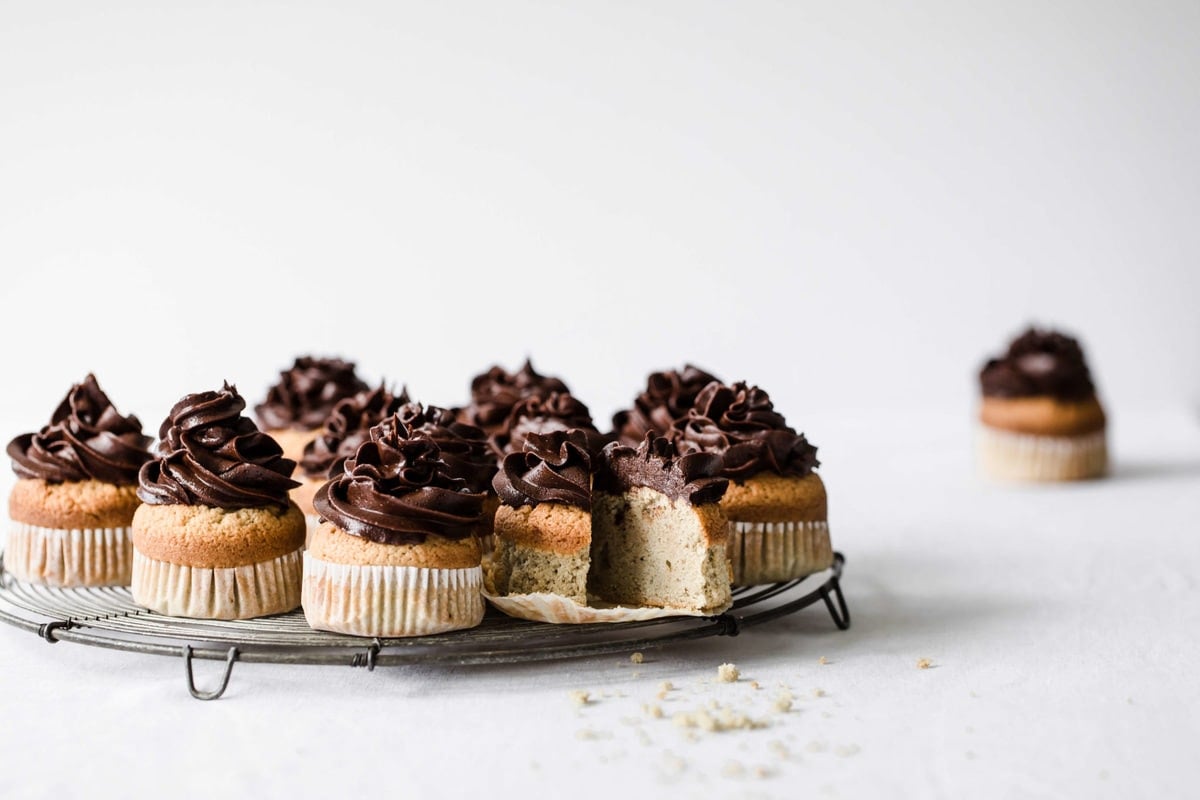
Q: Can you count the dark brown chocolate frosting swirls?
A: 12